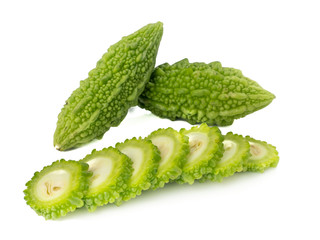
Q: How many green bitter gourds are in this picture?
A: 2